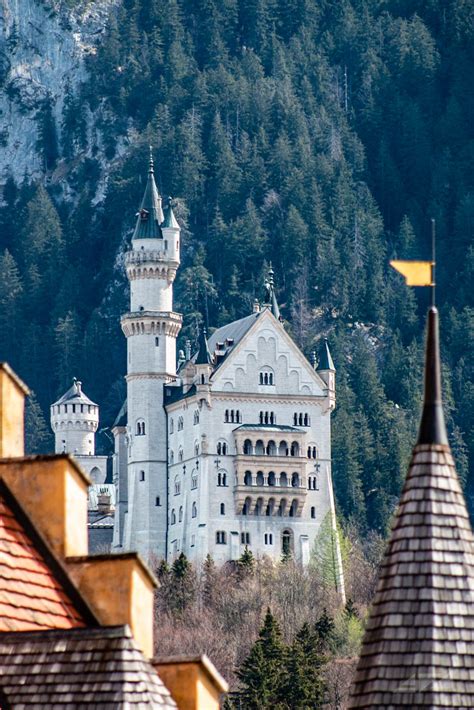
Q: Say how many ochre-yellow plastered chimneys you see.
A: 4